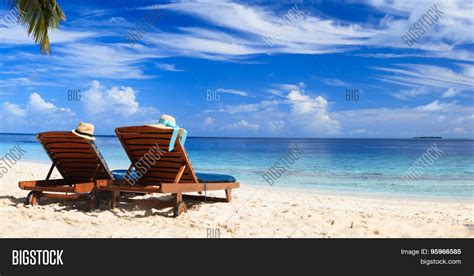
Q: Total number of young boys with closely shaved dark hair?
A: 0